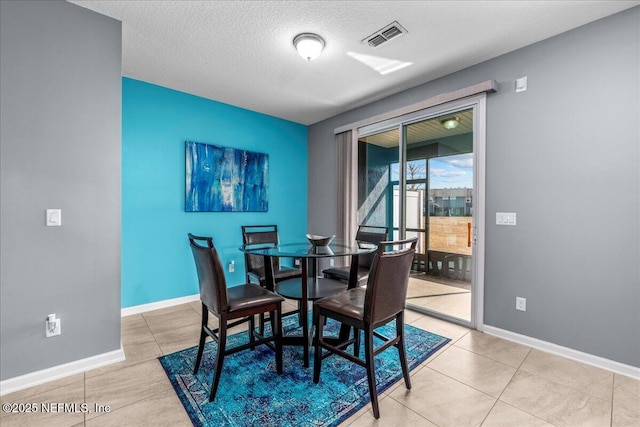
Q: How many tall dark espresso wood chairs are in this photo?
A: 4